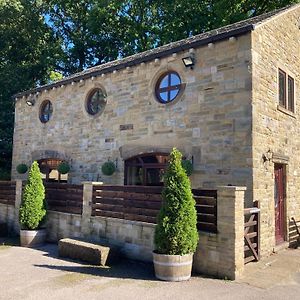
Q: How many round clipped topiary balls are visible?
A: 4